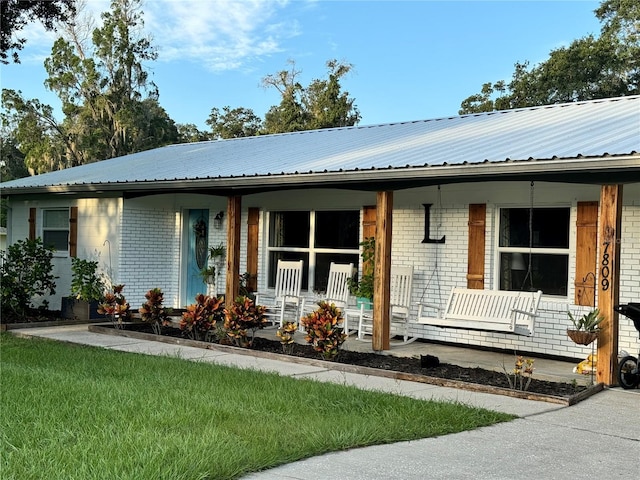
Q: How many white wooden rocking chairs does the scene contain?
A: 3